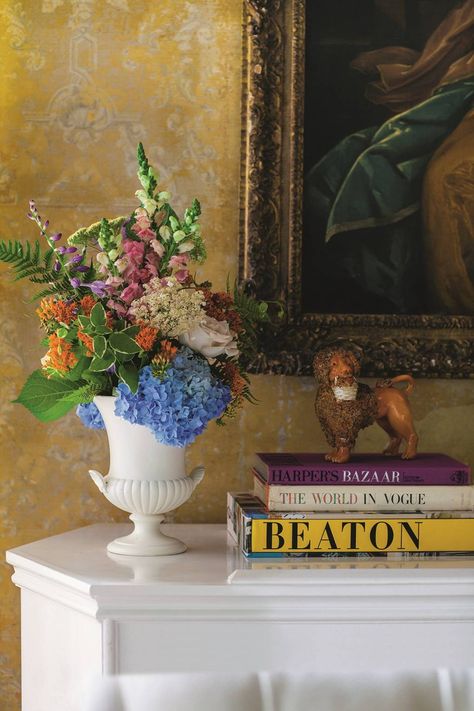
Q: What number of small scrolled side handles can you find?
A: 2